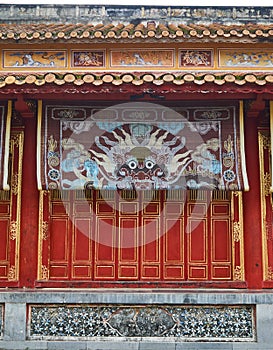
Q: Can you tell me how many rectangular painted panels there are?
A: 5